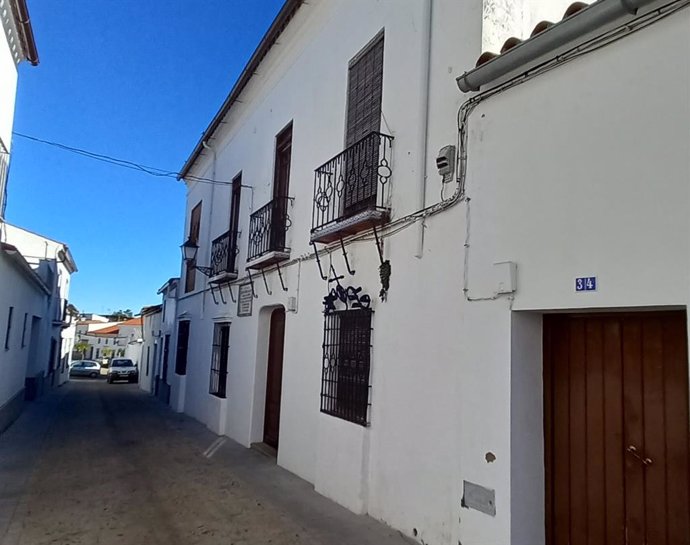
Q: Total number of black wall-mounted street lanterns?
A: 1